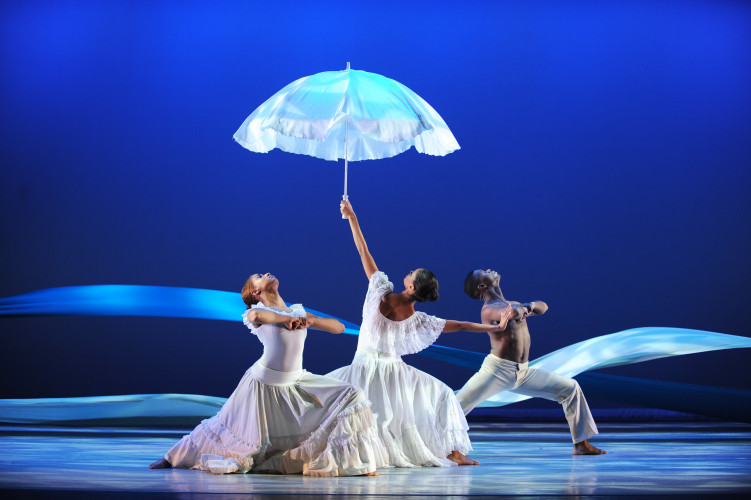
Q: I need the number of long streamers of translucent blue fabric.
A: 2